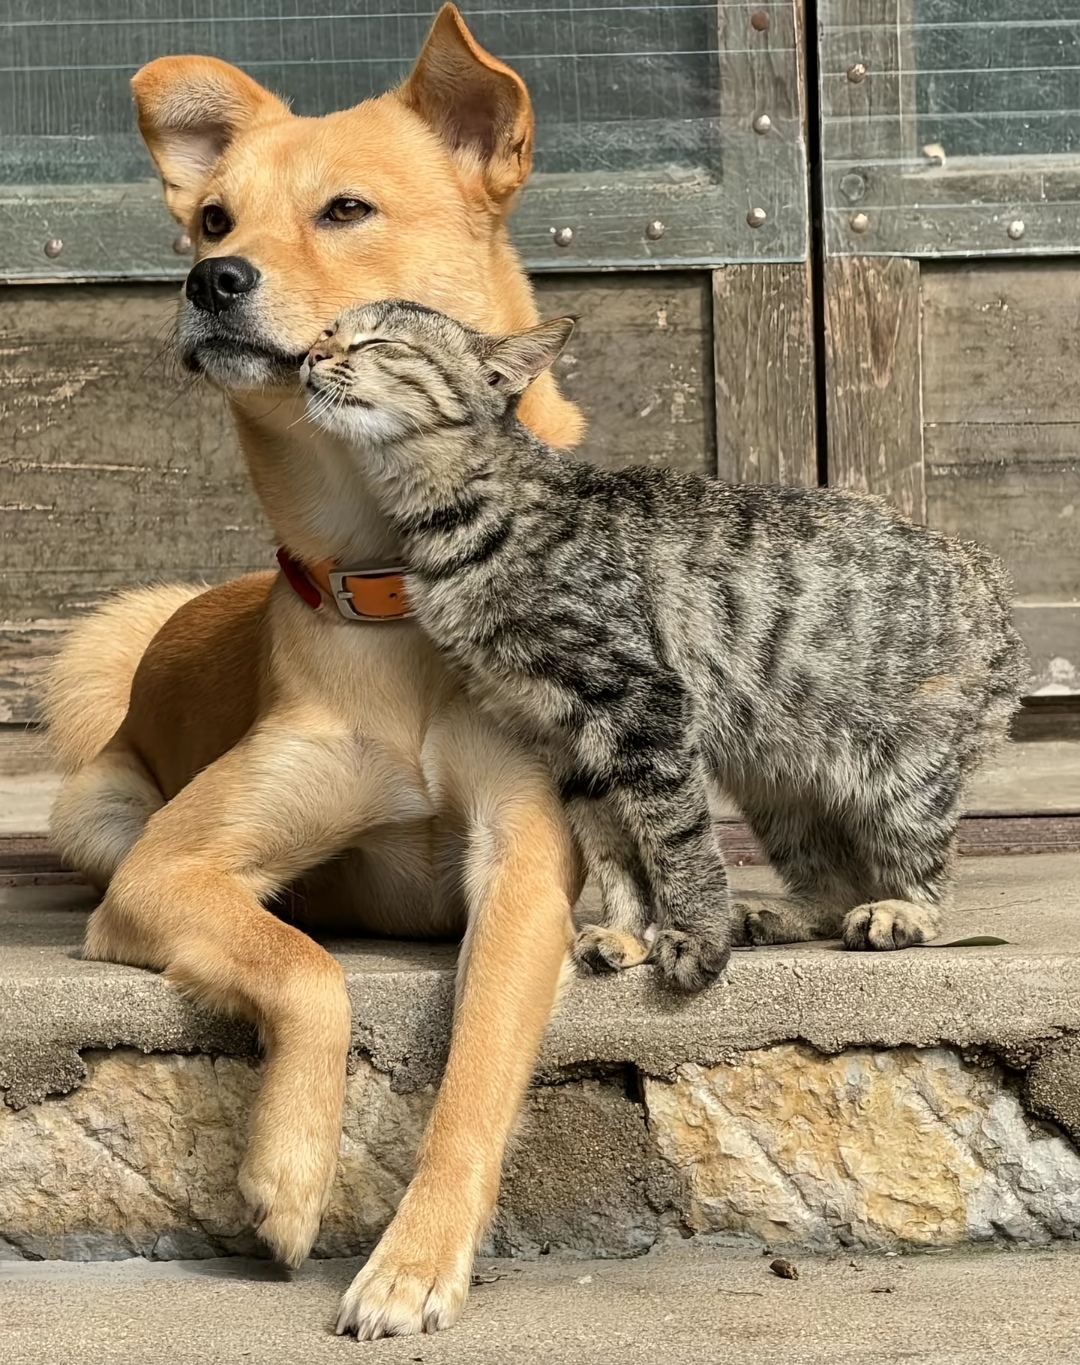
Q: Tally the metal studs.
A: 10